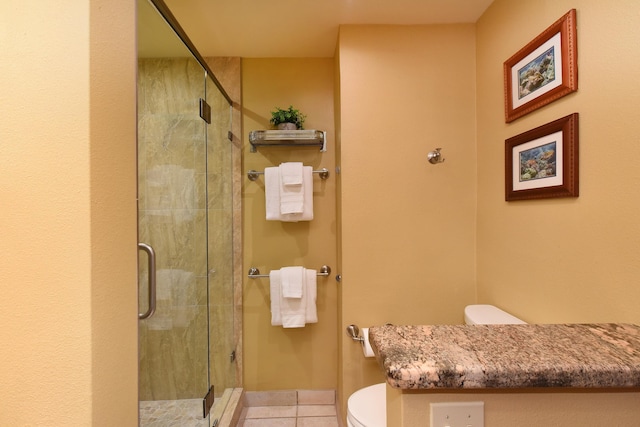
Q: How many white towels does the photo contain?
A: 6